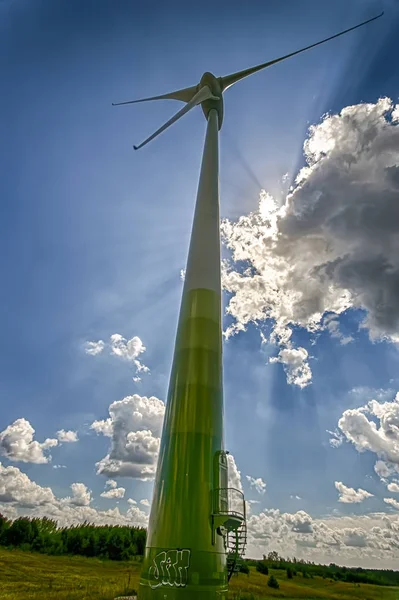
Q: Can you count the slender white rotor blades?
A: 3